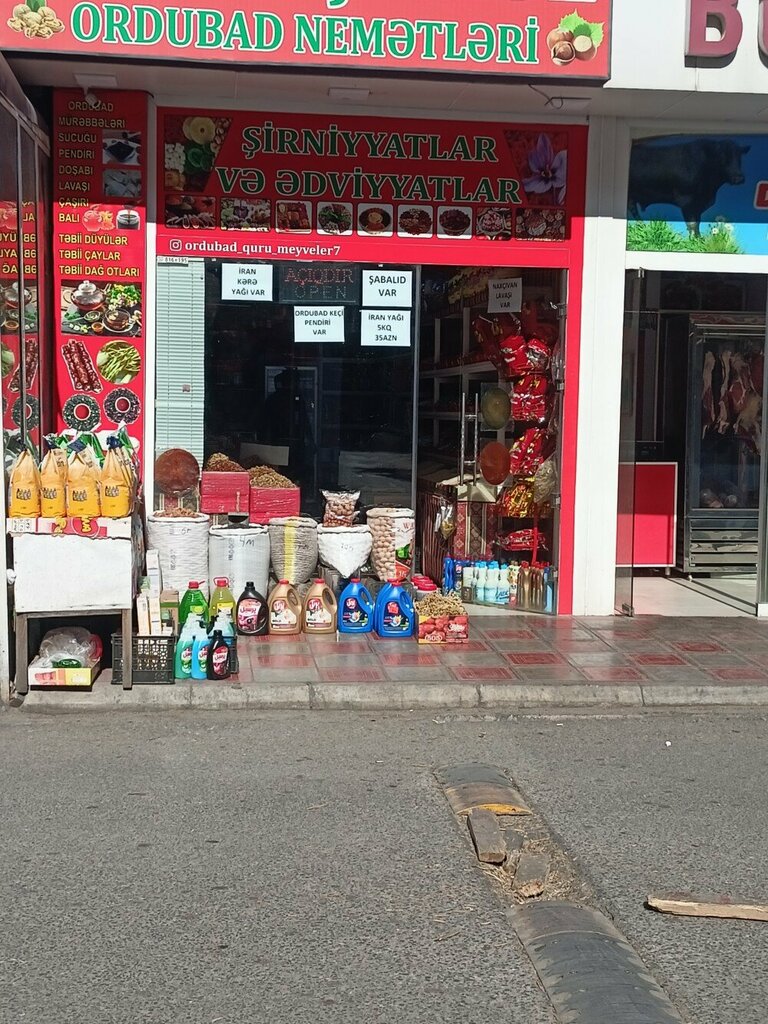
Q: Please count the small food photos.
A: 9